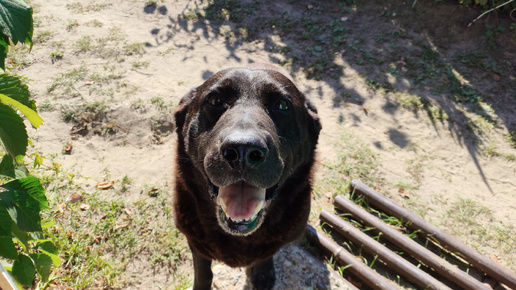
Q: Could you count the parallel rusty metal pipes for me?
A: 4